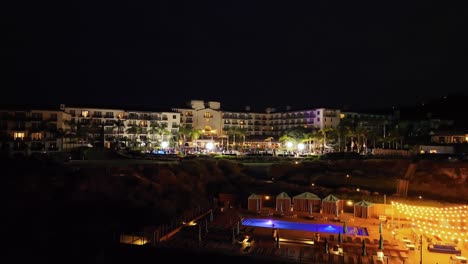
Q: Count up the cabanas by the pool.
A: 5